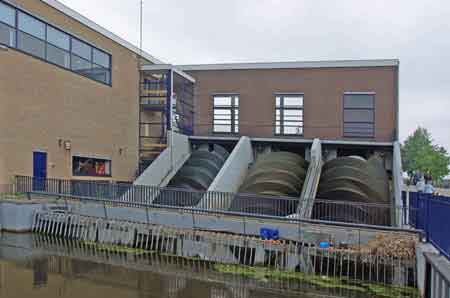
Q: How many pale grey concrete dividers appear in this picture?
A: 4